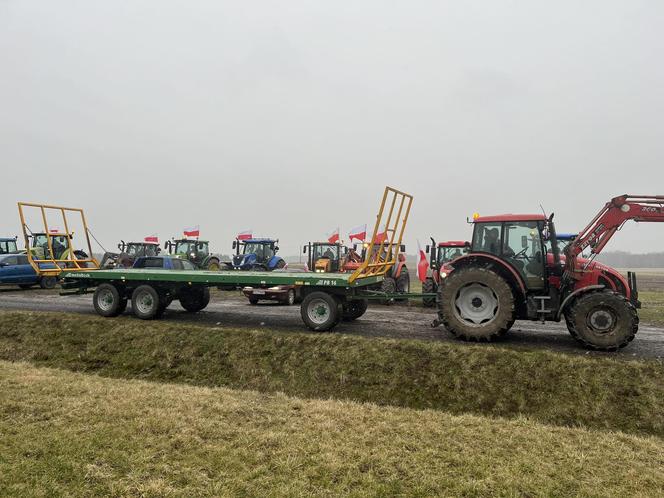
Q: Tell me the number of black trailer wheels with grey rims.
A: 3